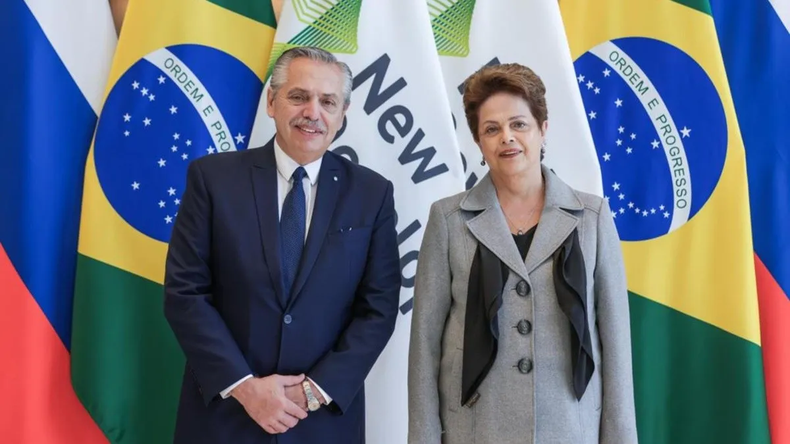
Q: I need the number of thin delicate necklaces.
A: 1